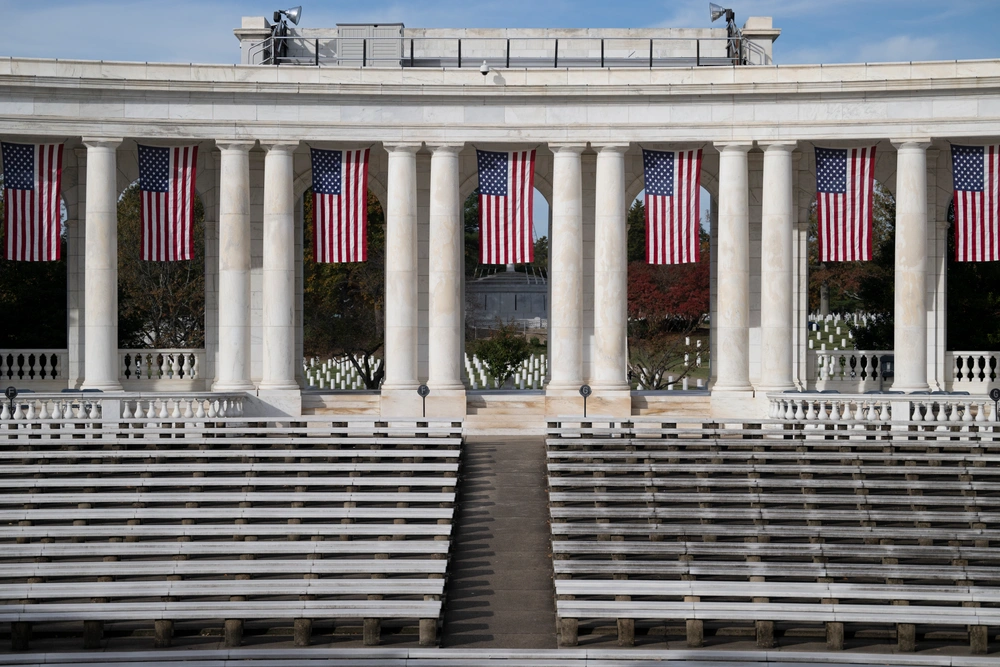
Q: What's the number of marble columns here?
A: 10